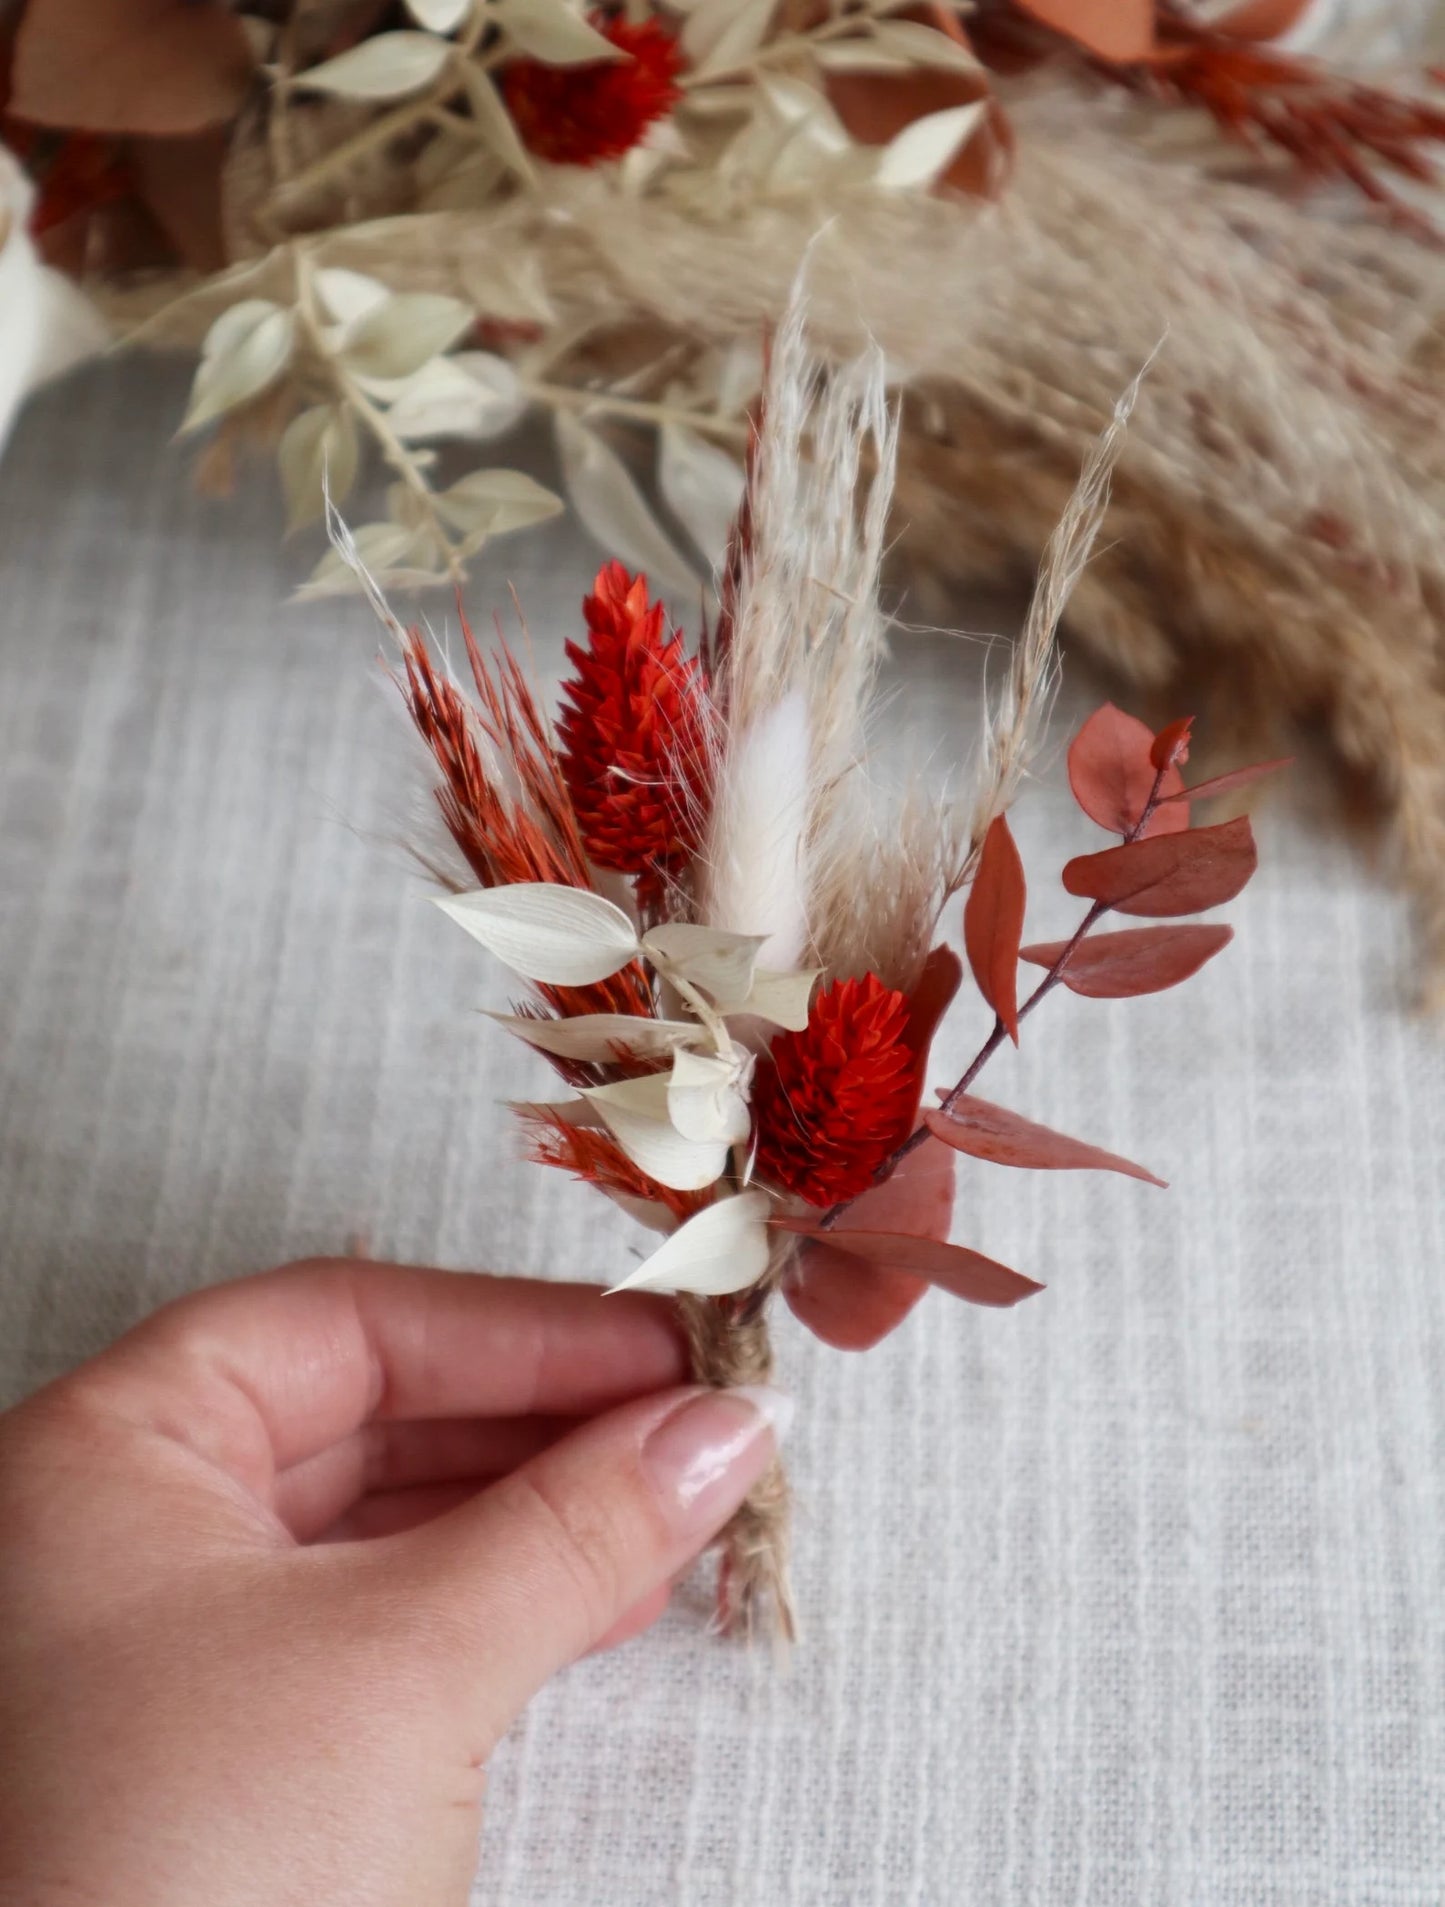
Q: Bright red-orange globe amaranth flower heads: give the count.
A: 3